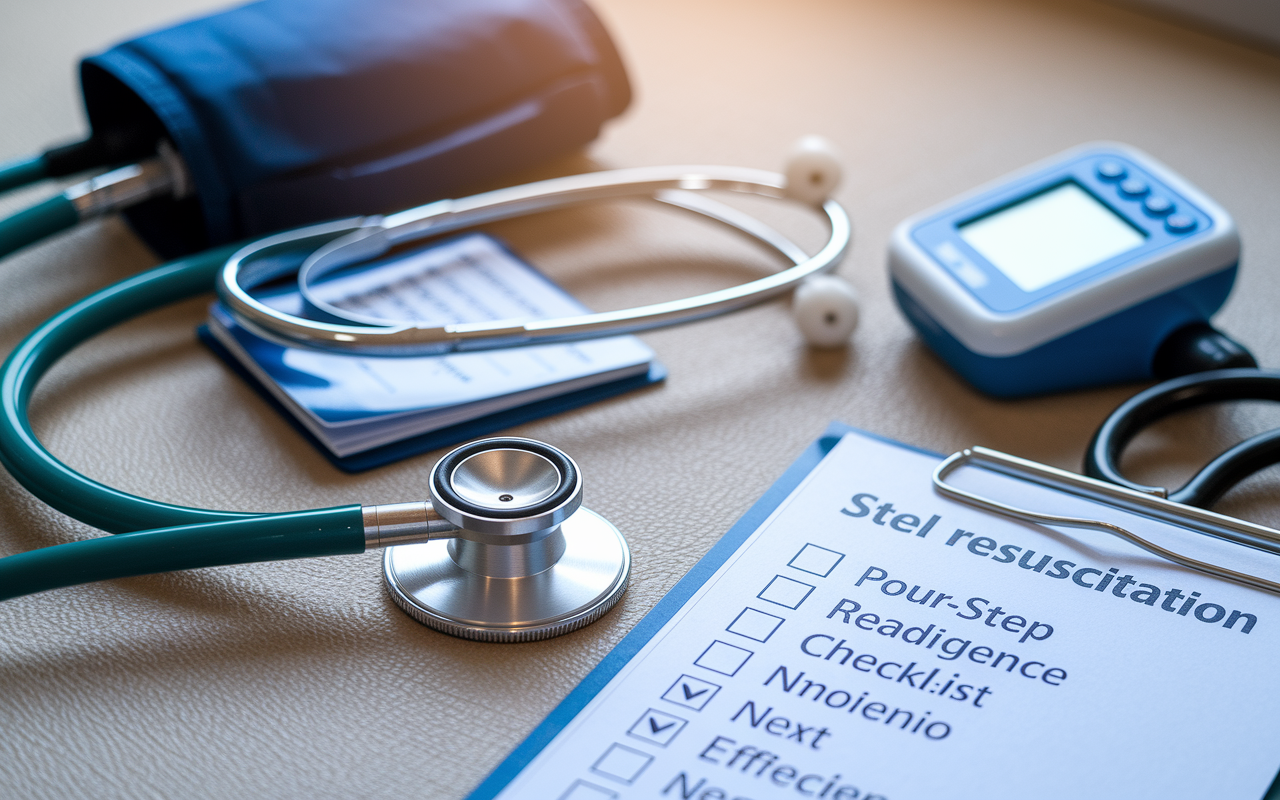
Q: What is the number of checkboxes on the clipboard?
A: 8